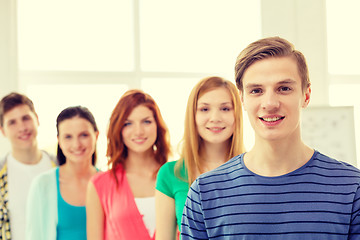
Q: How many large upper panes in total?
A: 3